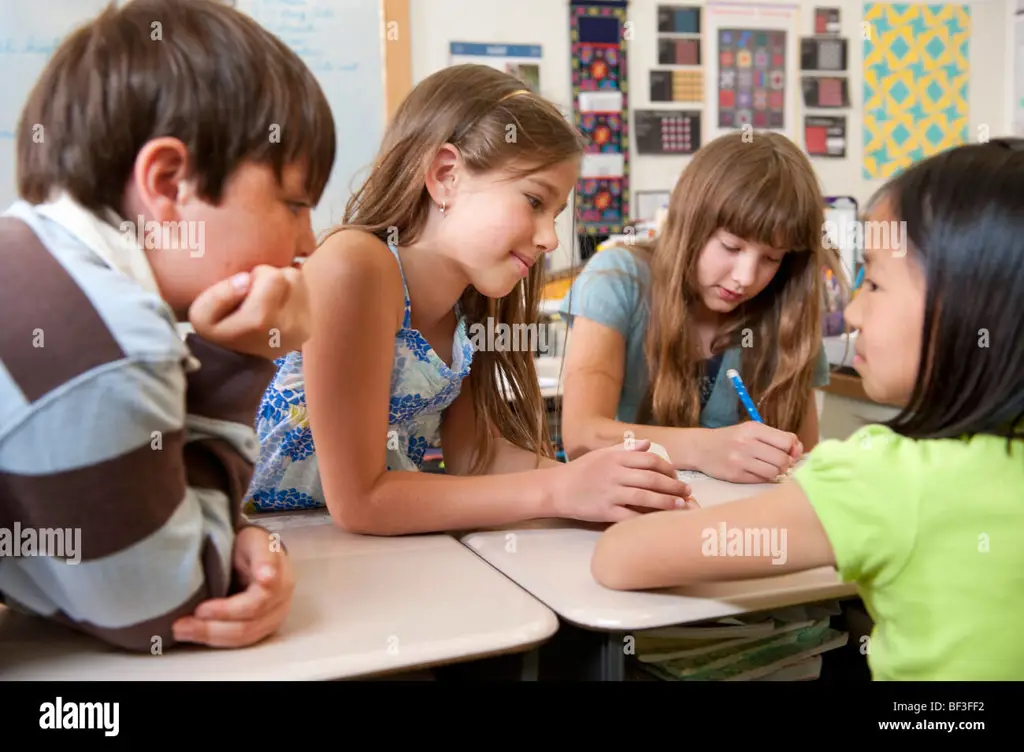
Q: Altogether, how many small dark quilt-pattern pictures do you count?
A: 8